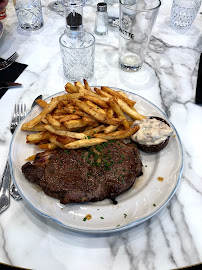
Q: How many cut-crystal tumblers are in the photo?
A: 3